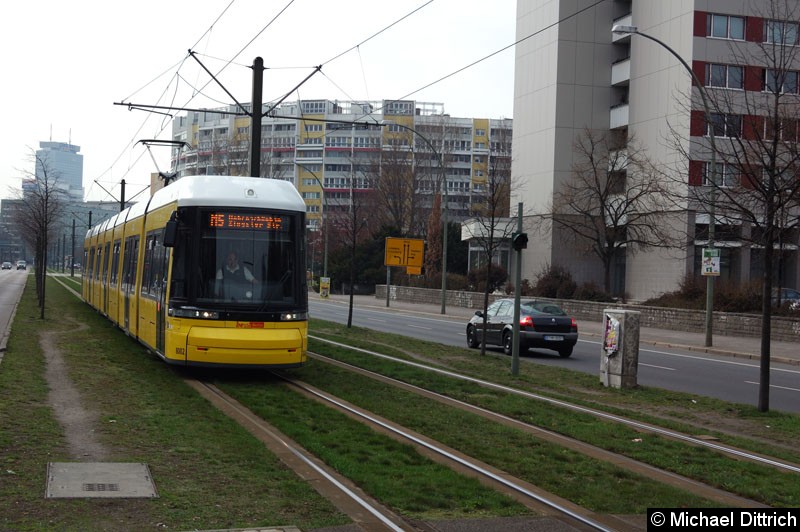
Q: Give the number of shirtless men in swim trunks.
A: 0